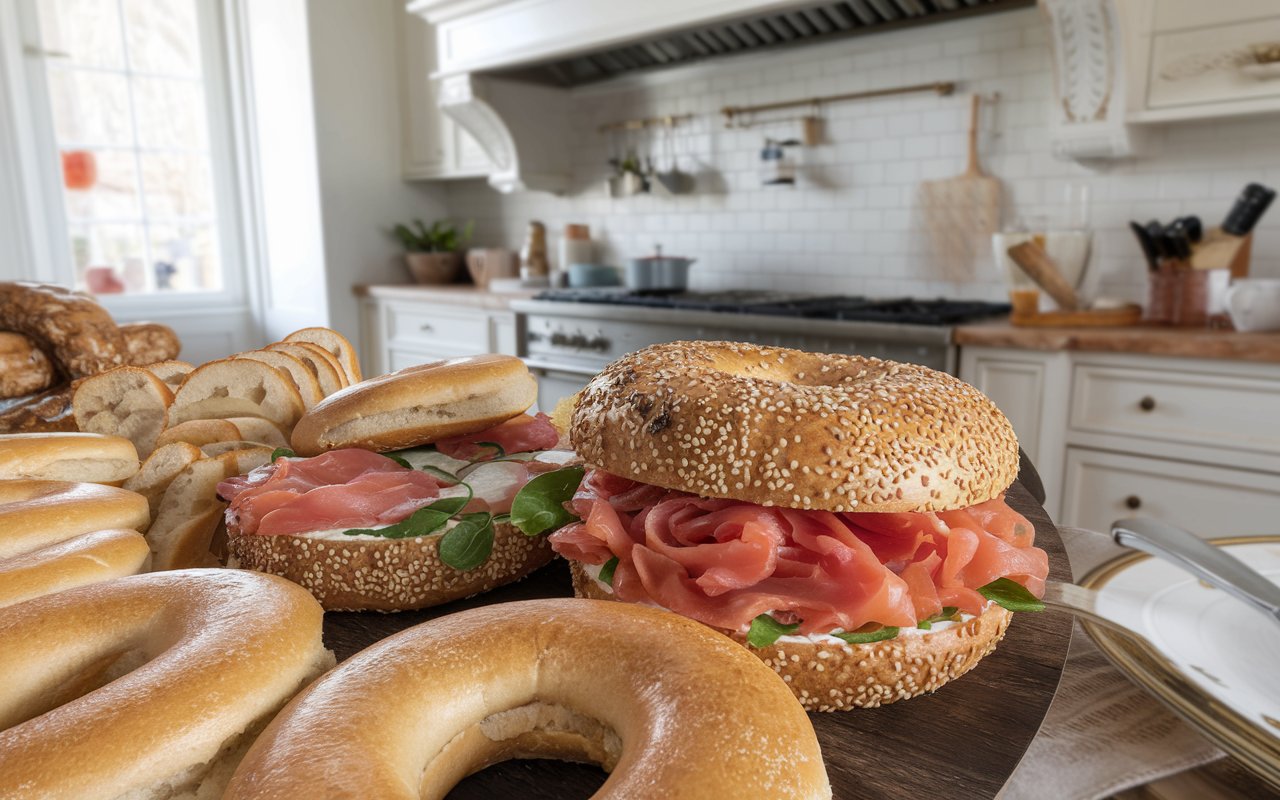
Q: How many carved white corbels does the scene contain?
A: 2